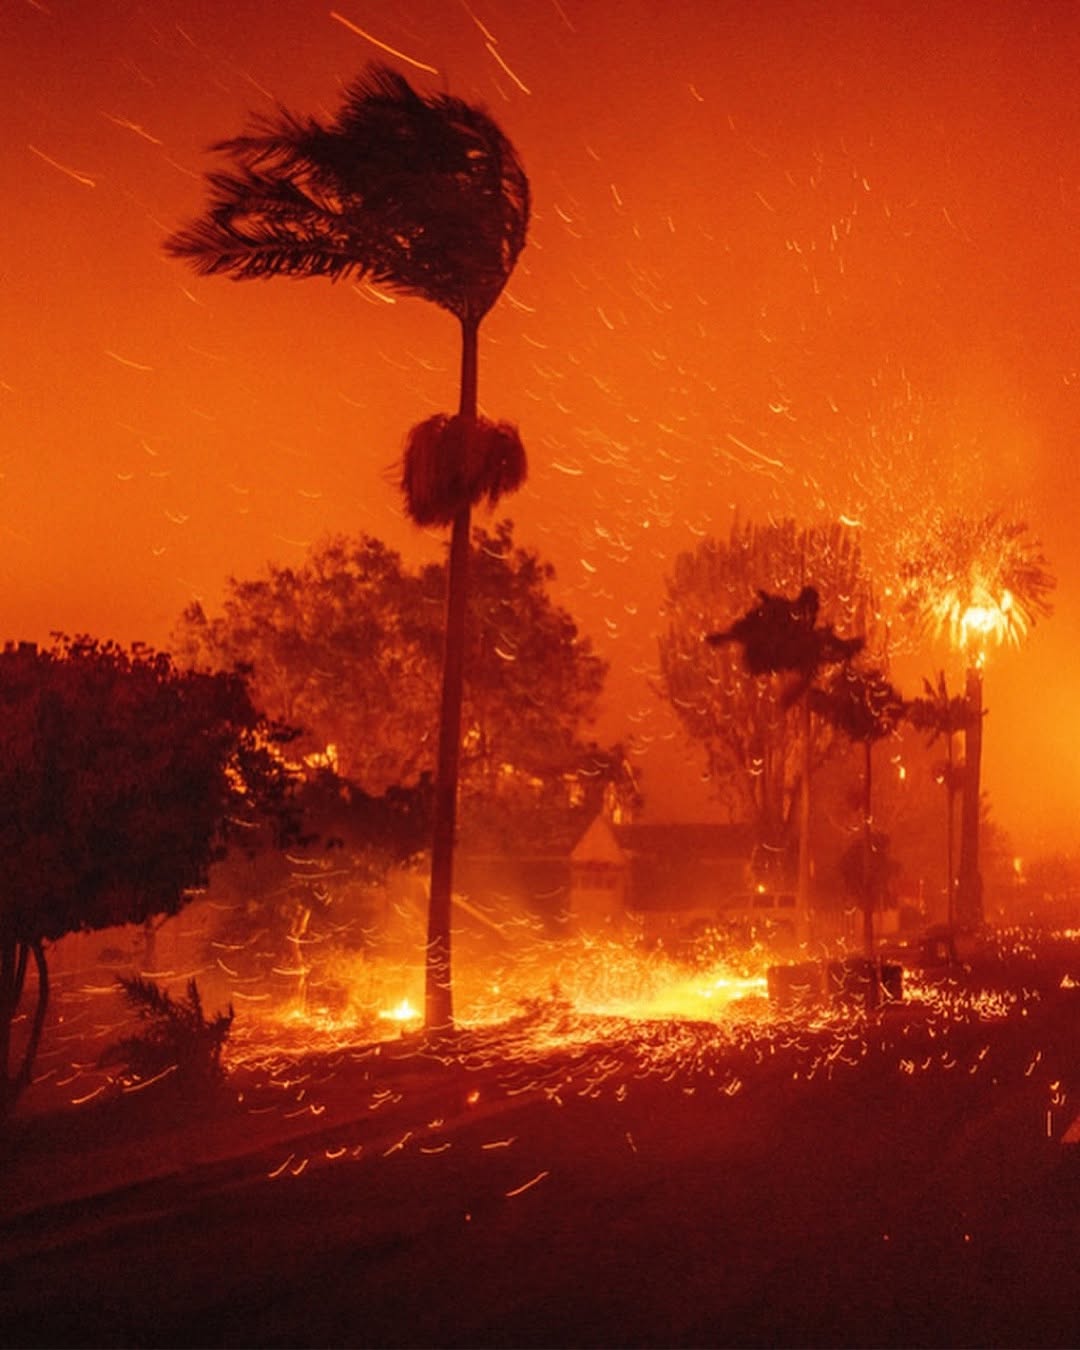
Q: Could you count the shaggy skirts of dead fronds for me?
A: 1